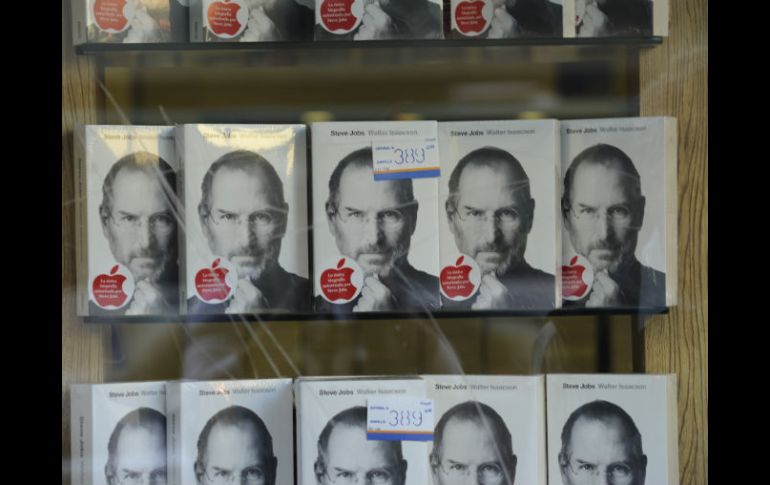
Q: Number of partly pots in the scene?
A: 0